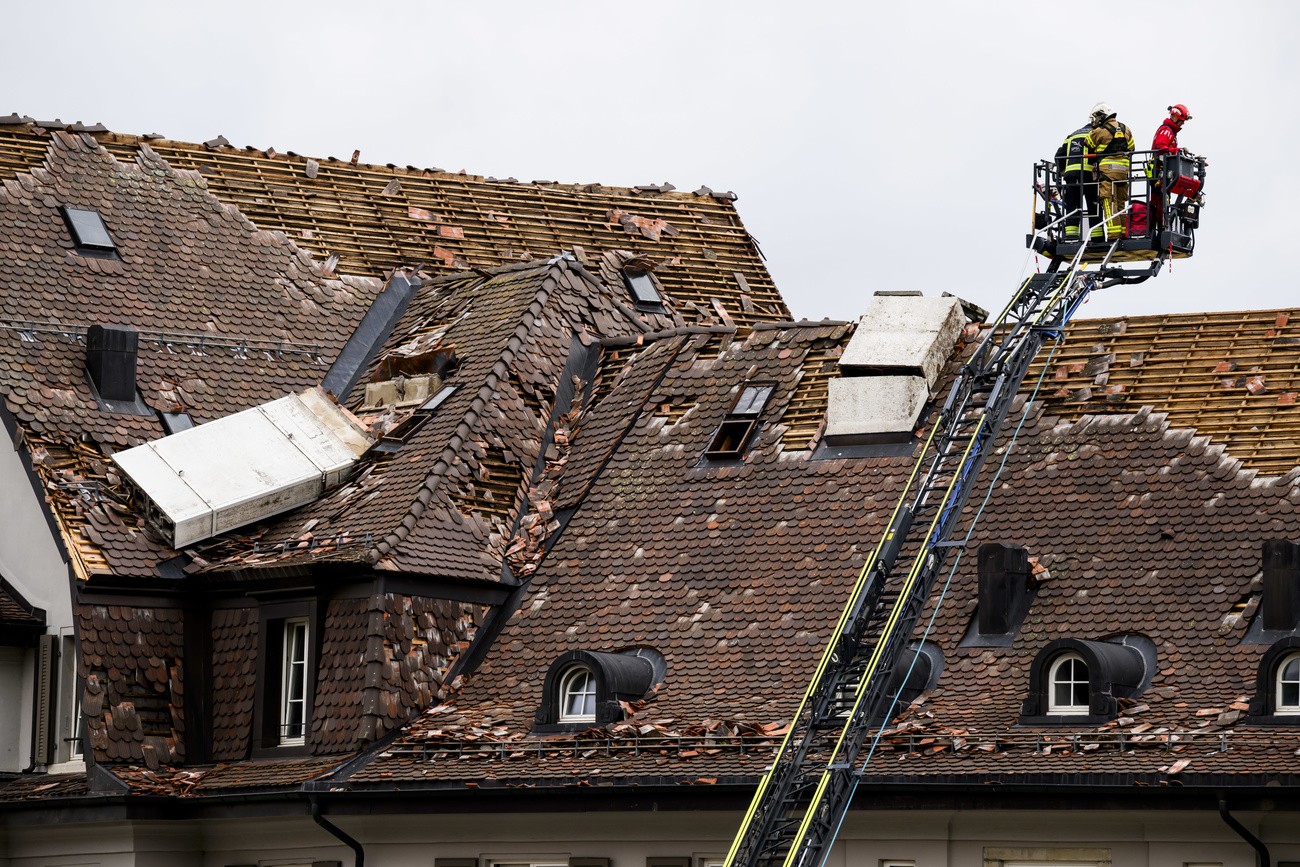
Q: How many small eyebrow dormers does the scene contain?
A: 4